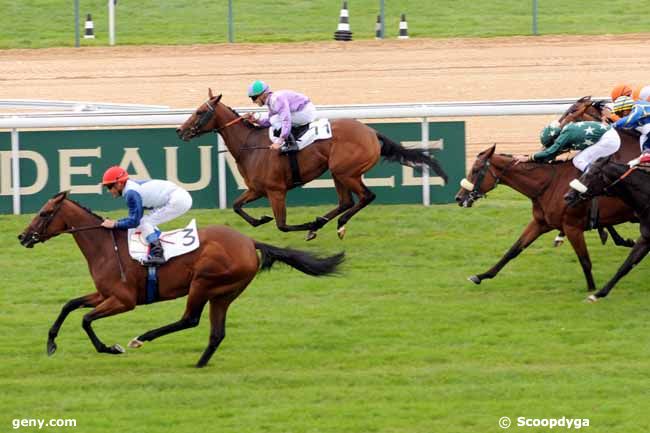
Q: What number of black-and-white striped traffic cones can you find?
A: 4